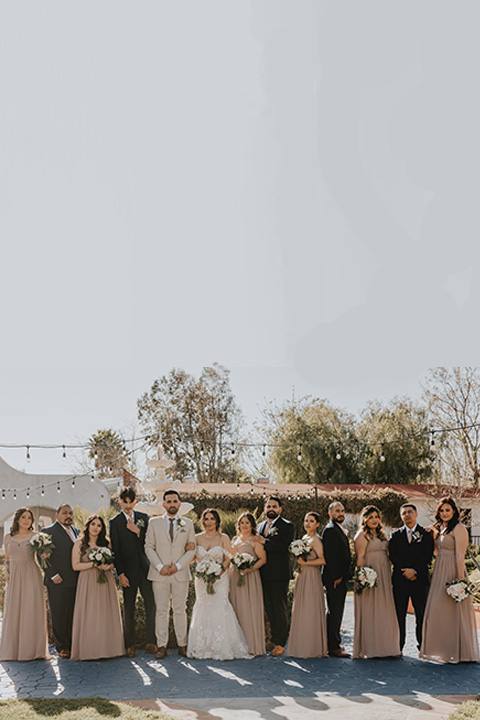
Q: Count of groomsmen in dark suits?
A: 5